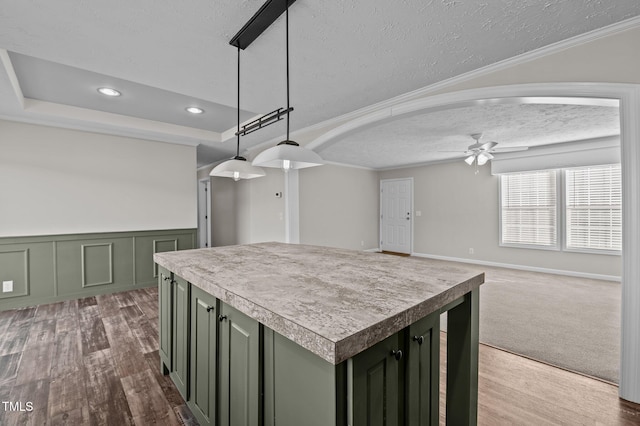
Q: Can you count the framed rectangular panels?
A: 3